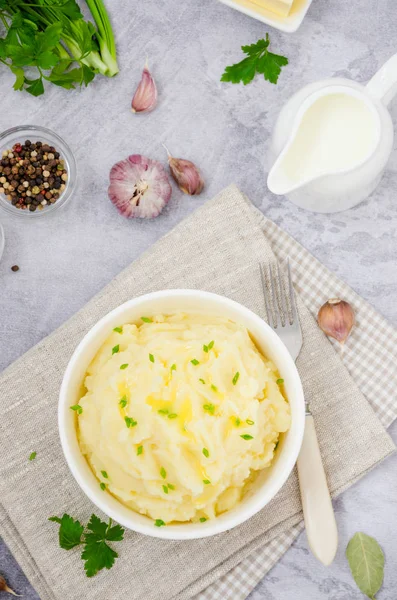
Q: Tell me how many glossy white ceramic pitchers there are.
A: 1